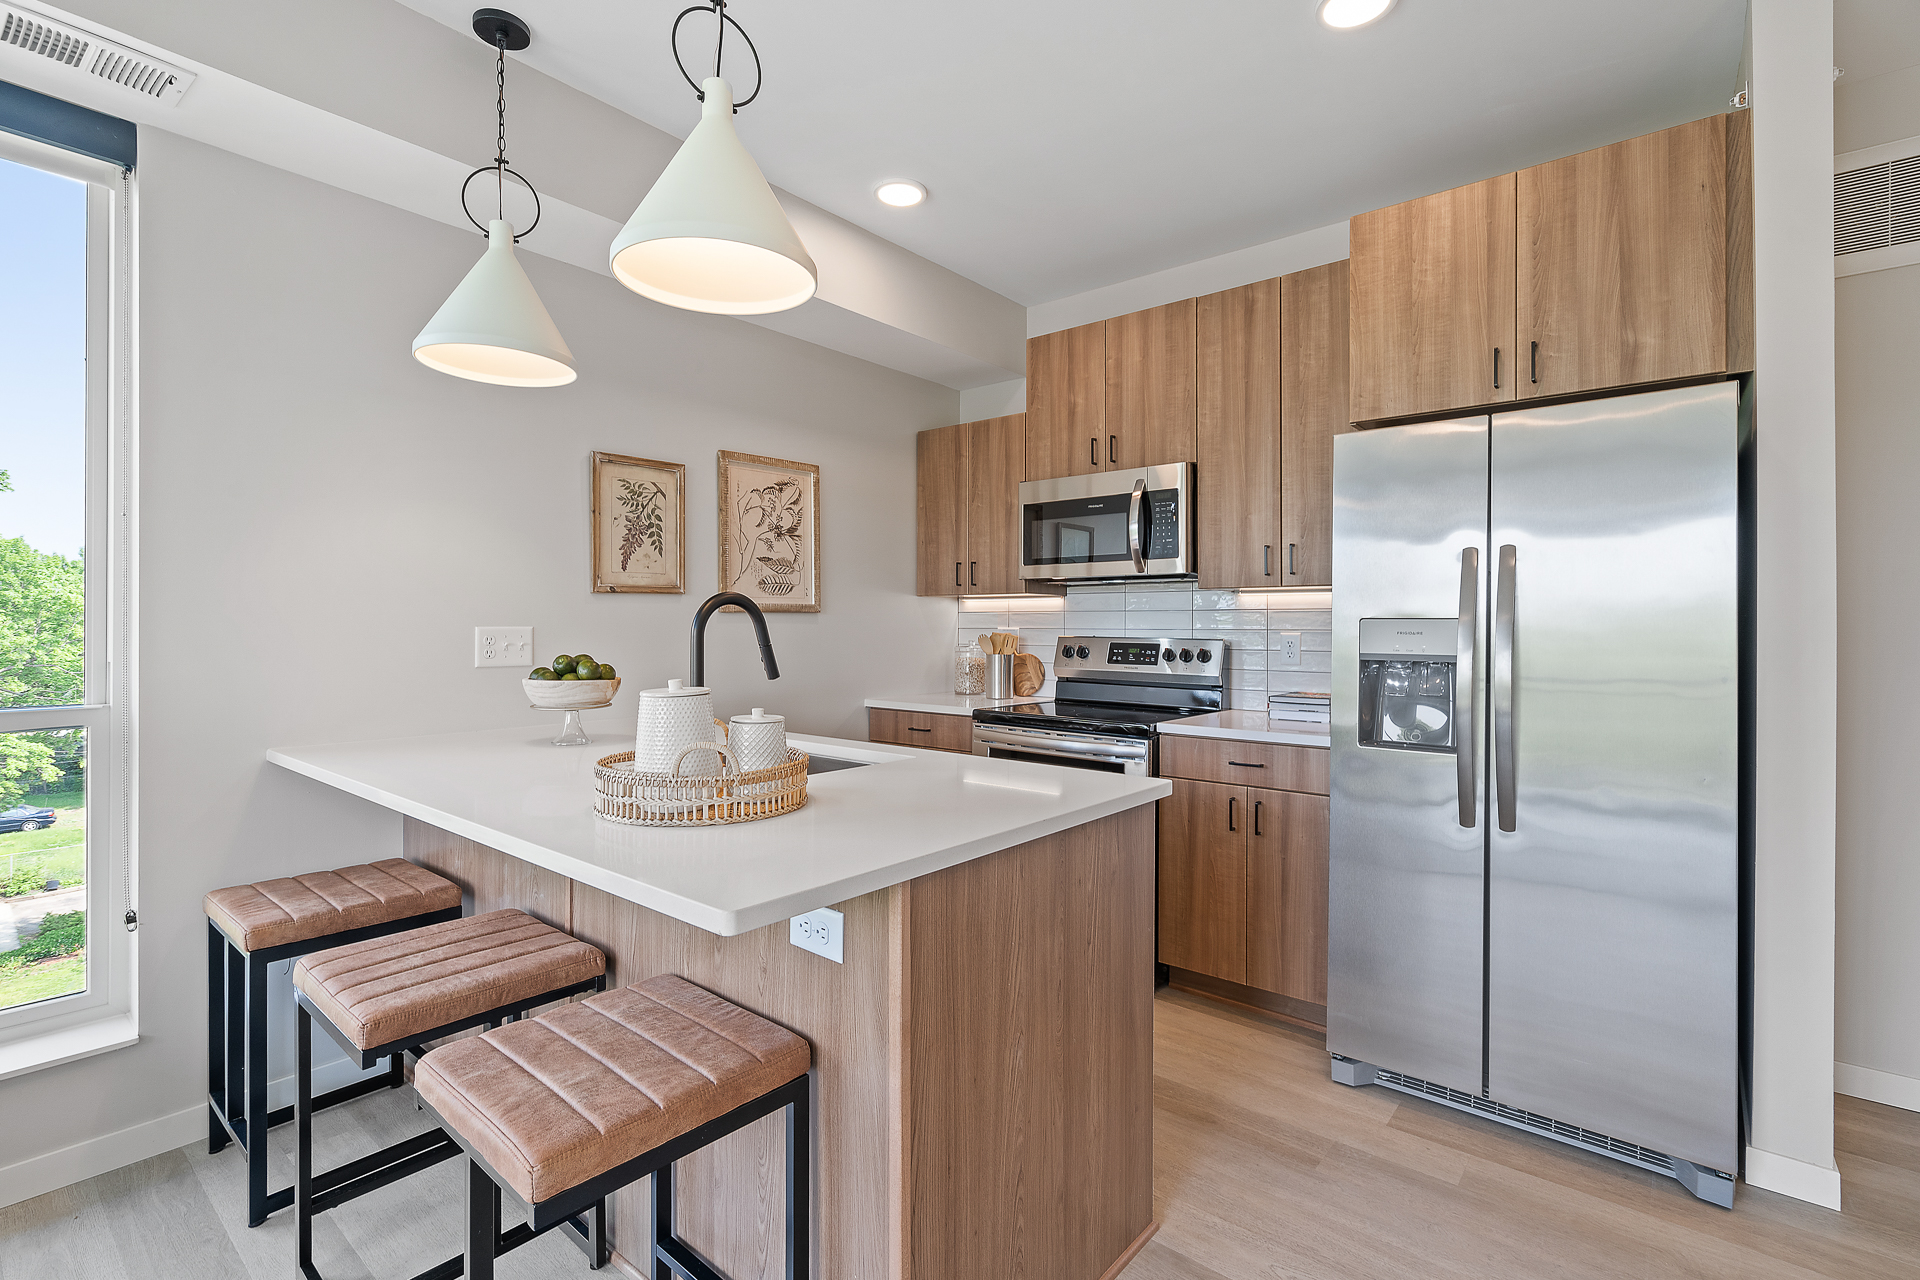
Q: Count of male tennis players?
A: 0